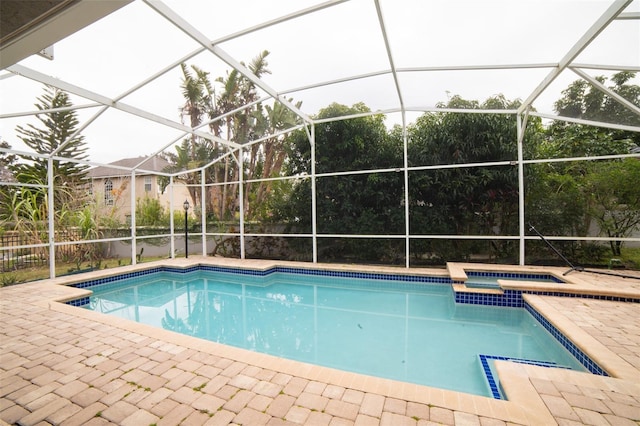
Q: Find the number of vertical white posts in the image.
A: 8